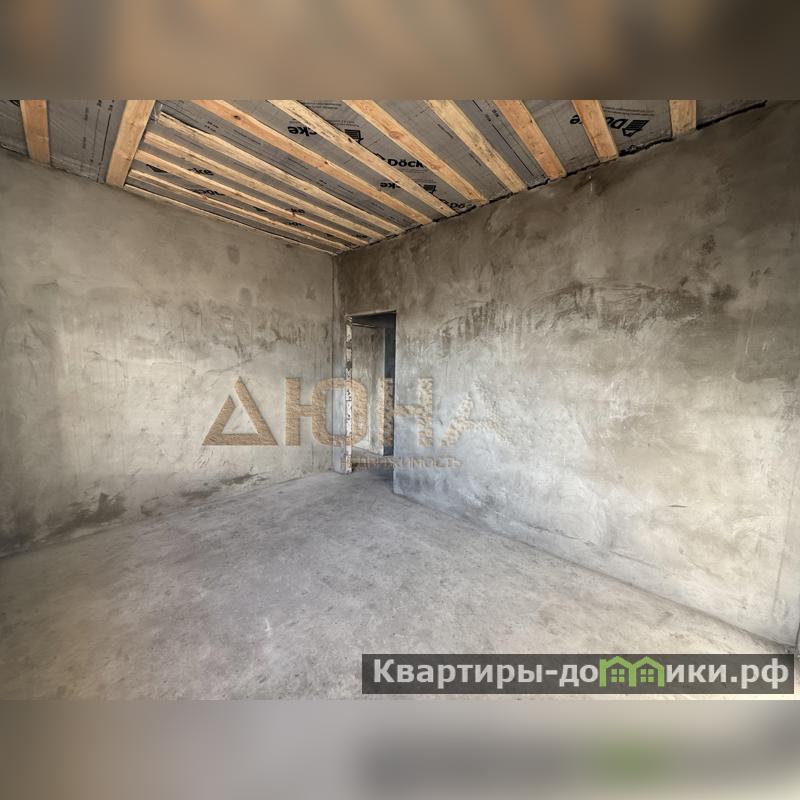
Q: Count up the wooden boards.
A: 14